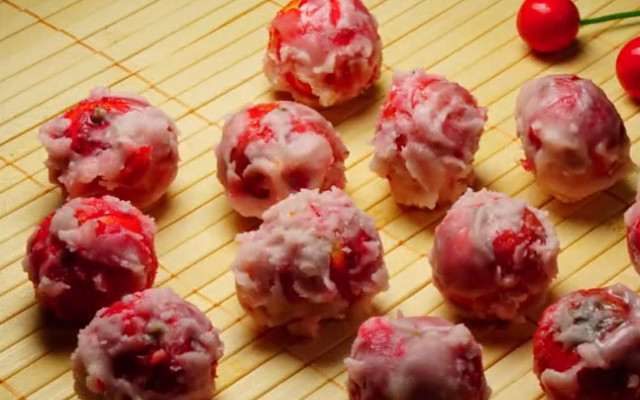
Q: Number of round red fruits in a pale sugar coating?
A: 12